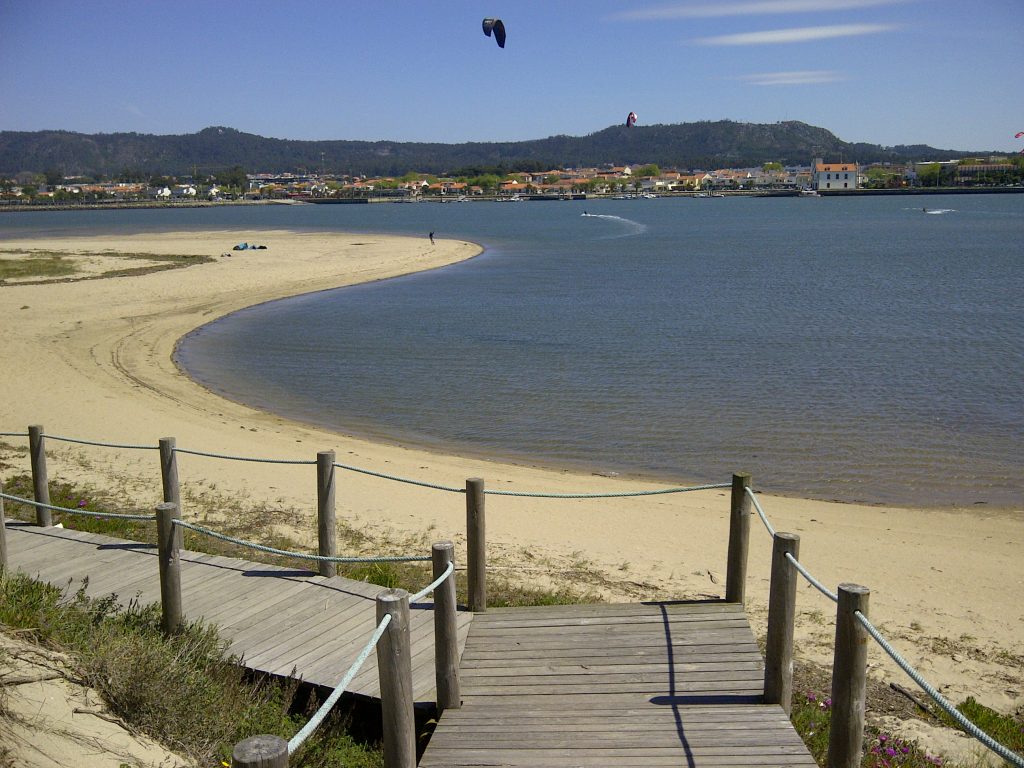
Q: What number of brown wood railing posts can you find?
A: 12